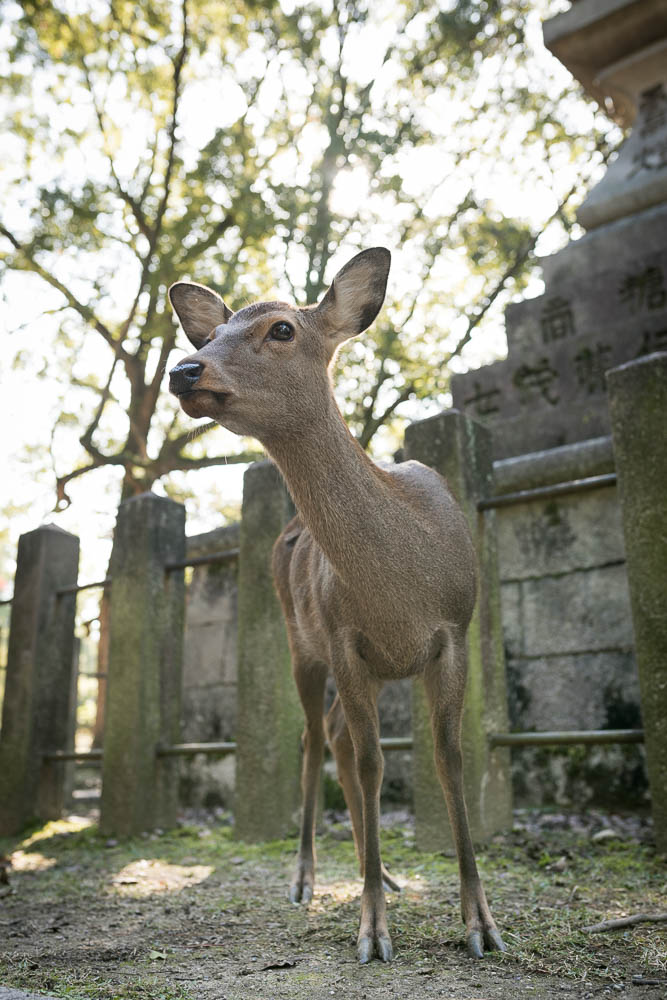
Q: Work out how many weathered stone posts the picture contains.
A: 5